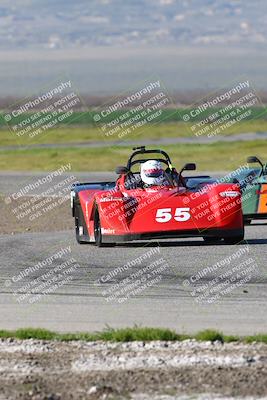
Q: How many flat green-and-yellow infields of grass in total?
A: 2